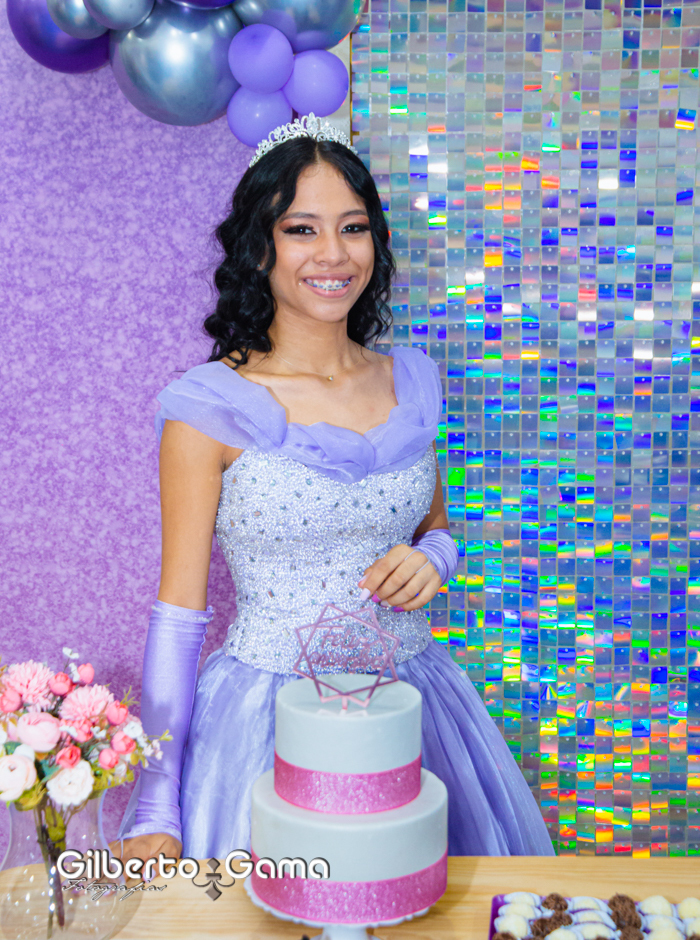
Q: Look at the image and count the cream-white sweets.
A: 12